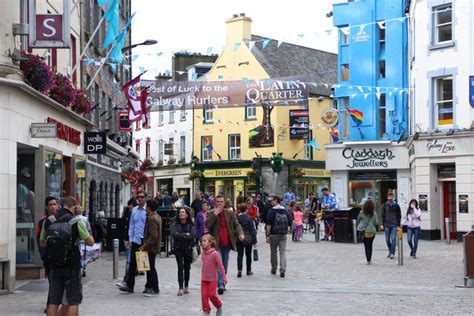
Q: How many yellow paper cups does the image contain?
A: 0